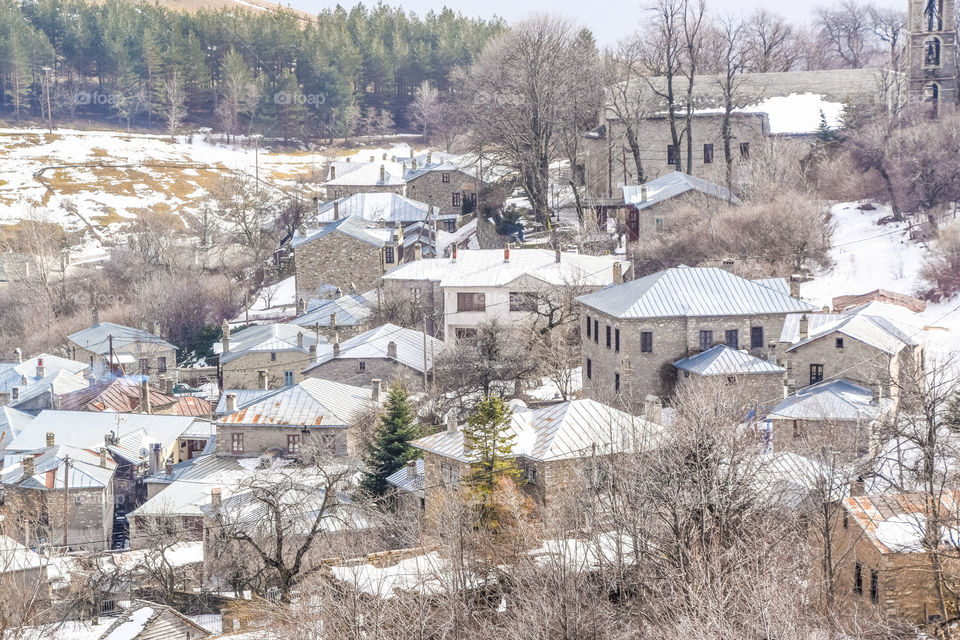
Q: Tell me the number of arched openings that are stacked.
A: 3